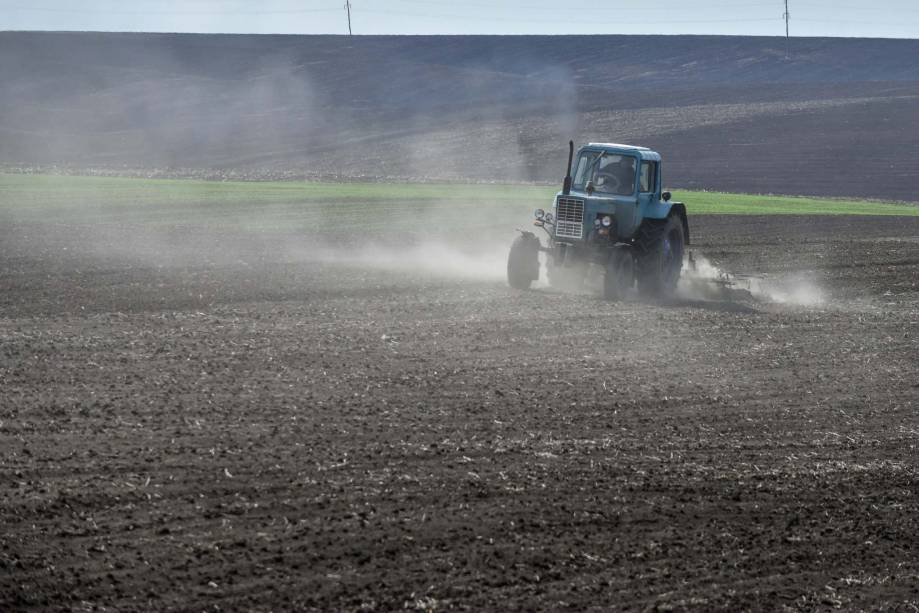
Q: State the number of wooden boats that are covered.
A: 0